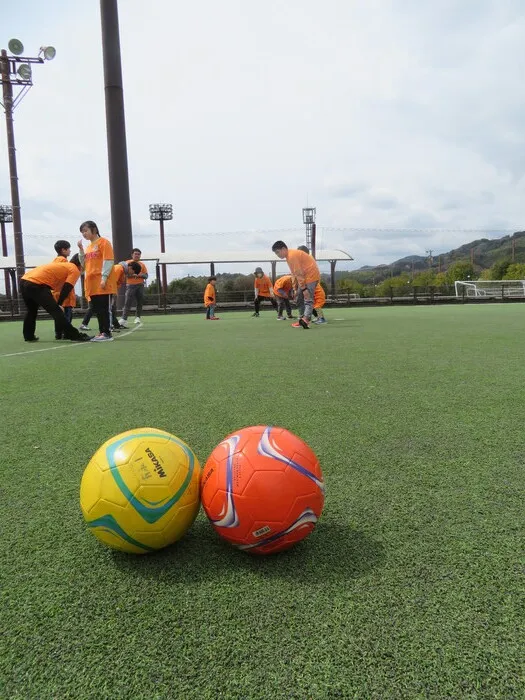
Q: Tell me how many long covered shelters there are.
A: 1